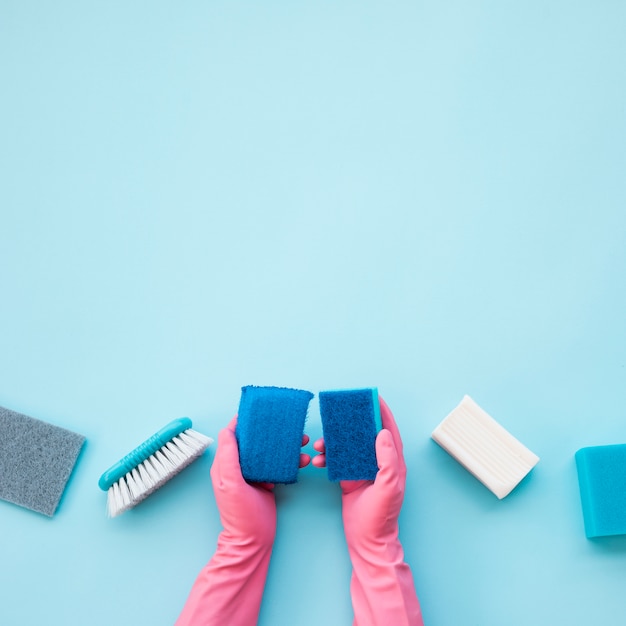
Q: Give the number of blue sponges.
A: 3